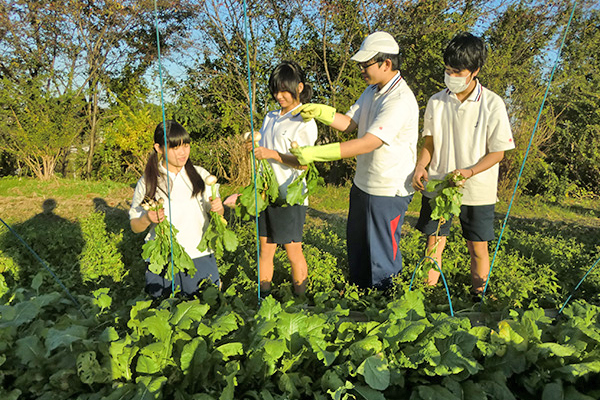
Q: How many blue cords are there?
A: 6